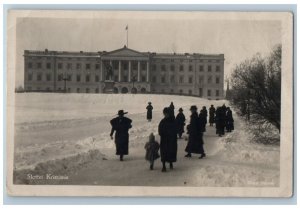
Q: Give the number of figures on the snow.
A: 12